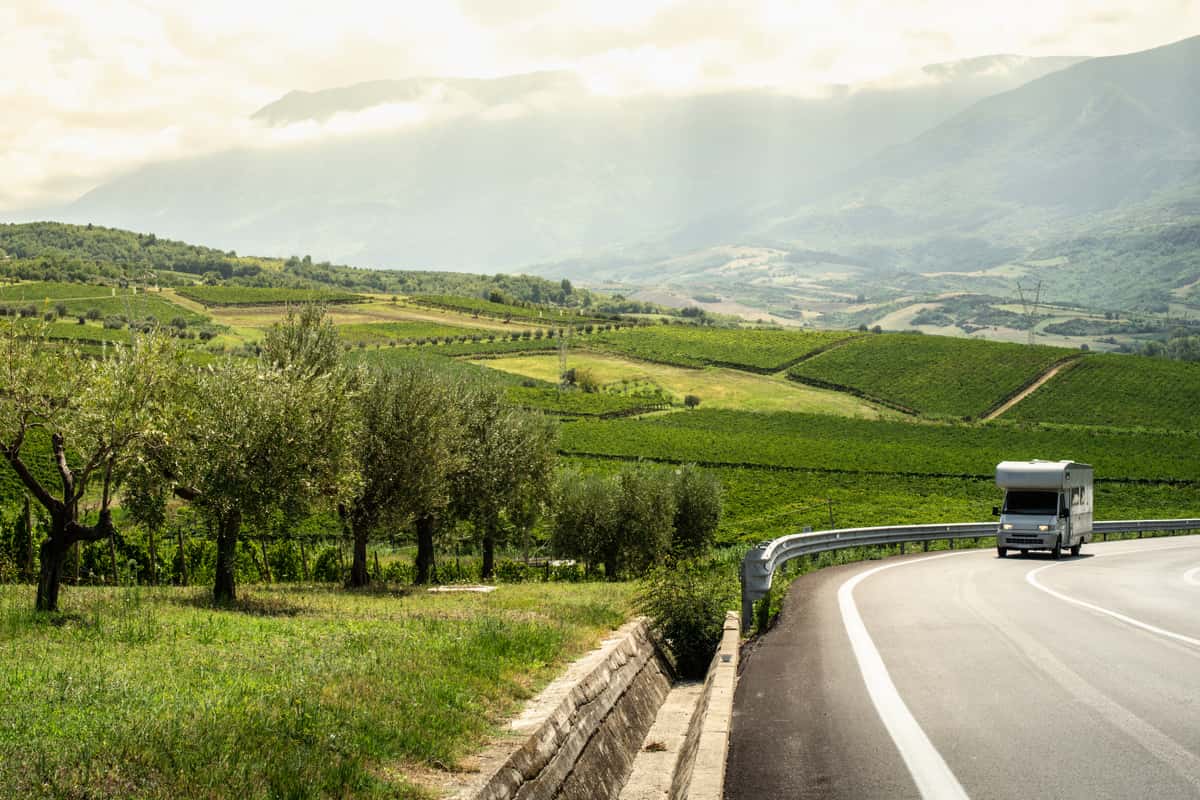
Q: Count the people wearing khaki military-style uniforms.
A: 0